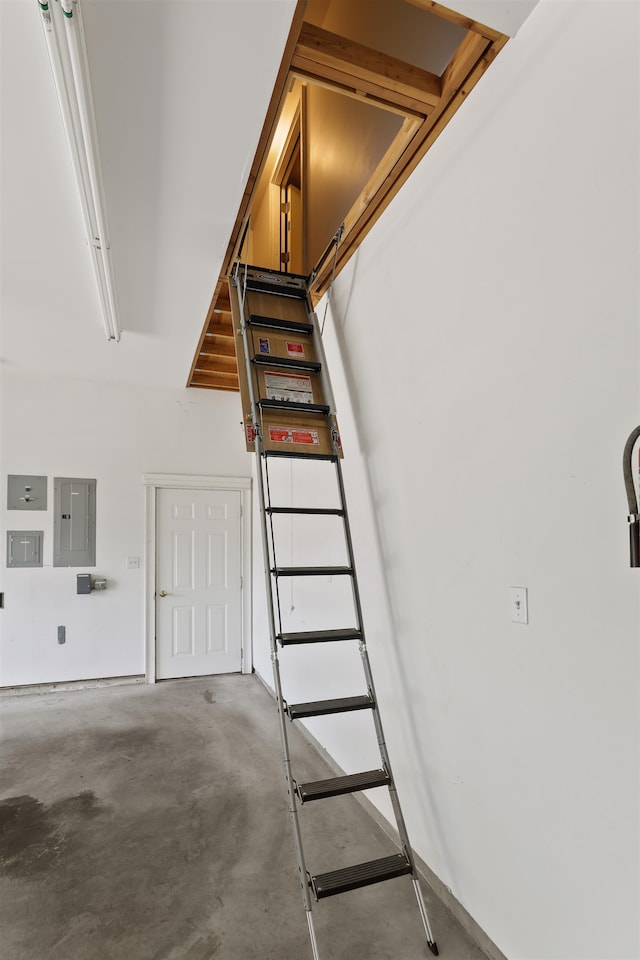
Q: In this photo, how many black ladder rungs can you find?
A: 11